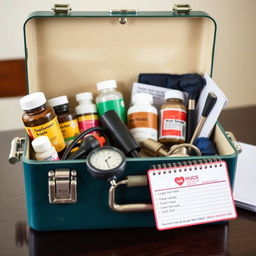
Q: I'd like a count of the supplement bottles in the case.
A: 7